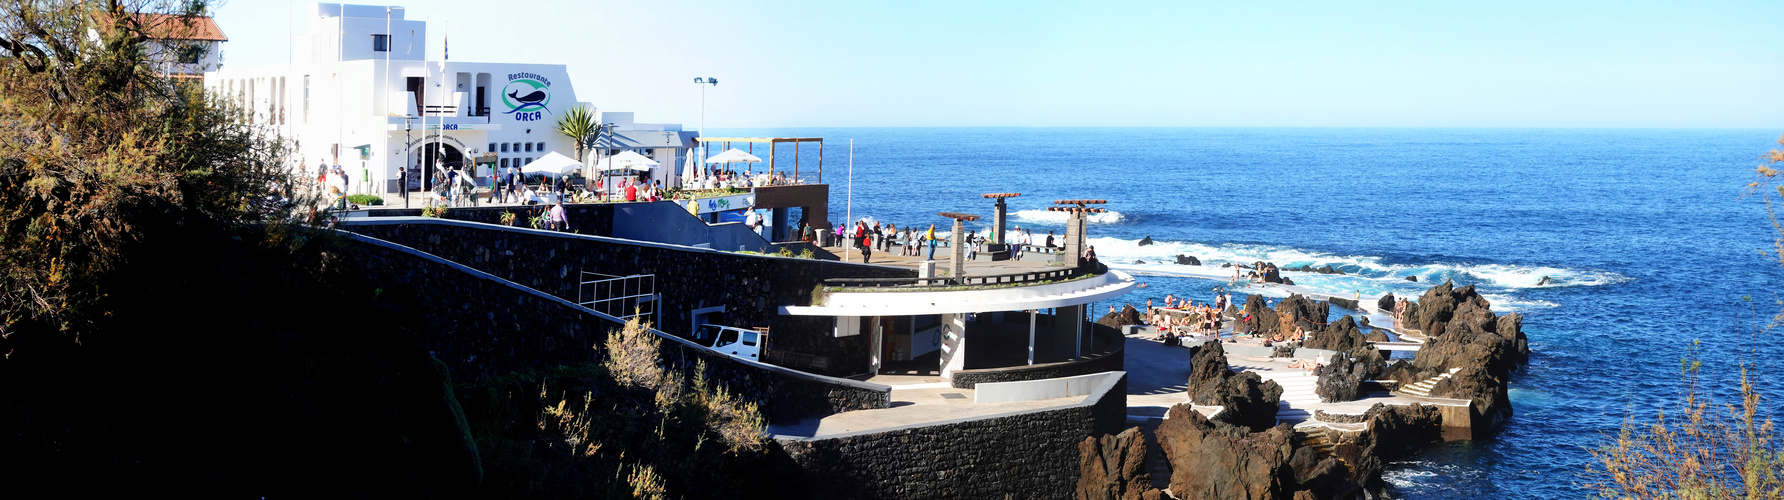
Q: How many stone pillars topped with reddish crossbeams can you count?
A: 4